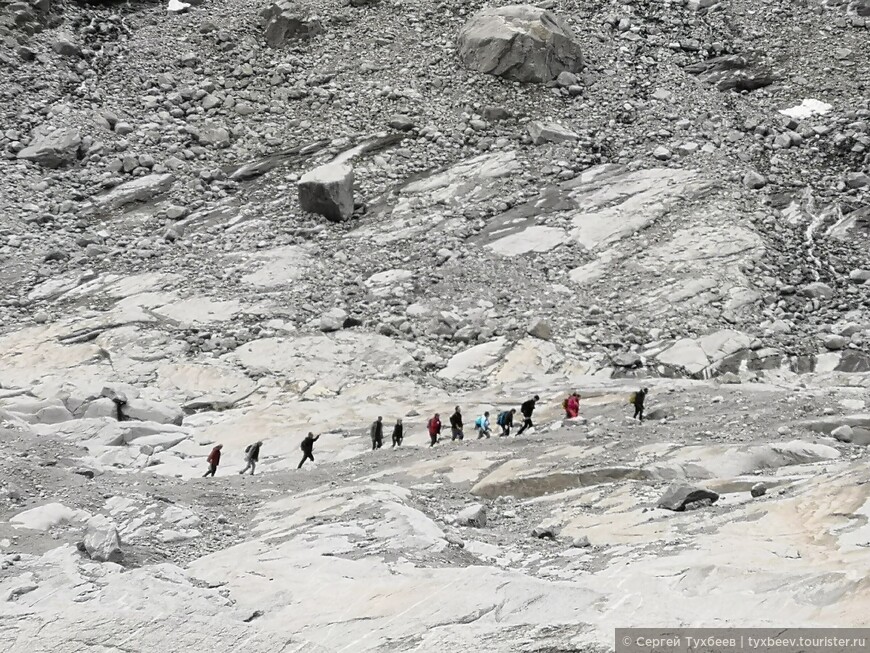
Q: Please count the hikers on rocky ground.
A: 12